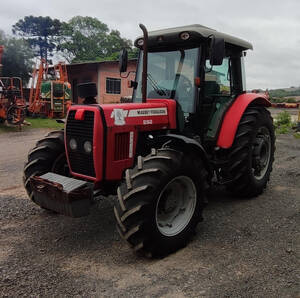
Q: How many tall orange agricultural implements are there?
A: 2